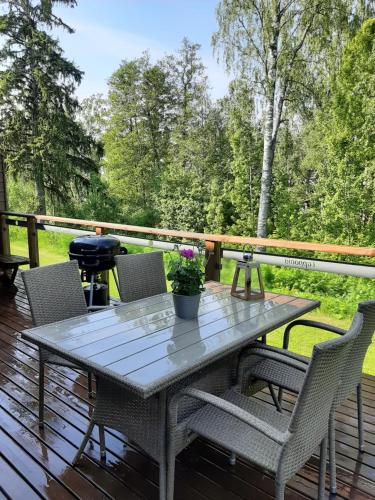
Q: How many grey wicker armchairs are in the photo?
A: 4